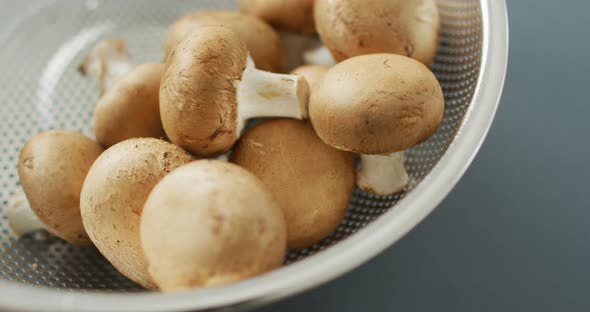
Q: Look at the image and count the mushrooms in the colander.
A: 11